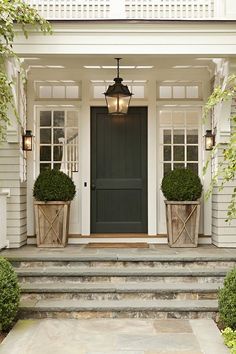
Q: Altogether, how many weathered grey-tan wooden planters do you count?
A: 2